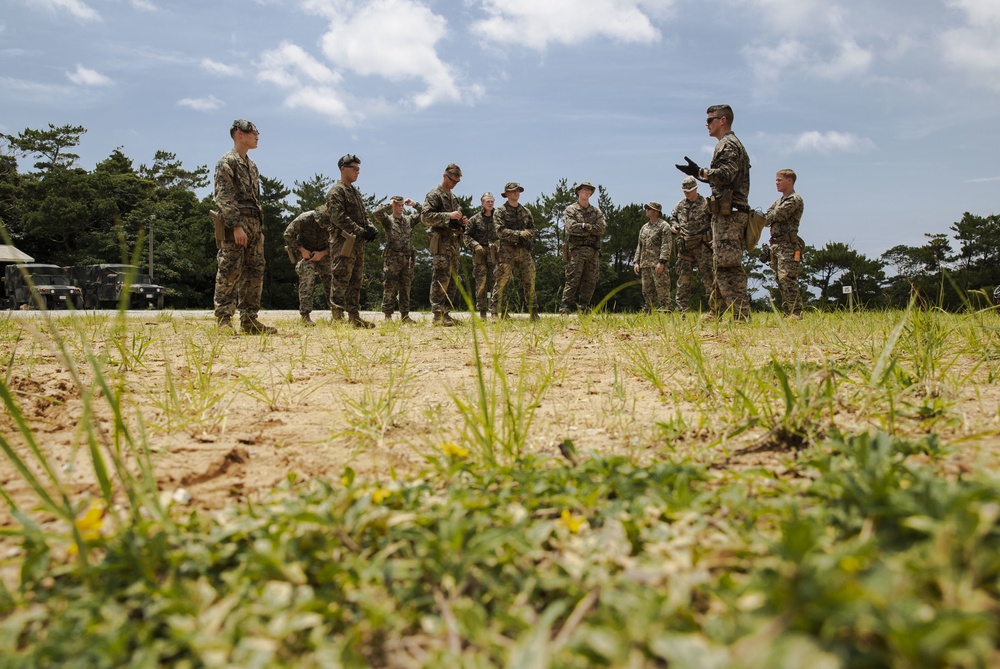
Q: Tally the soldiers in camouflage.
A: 12